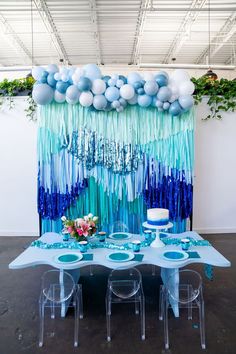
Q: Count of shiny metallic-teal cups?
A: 6